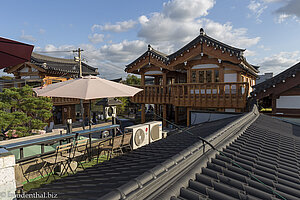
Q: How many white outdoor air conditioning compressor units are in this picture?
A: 2